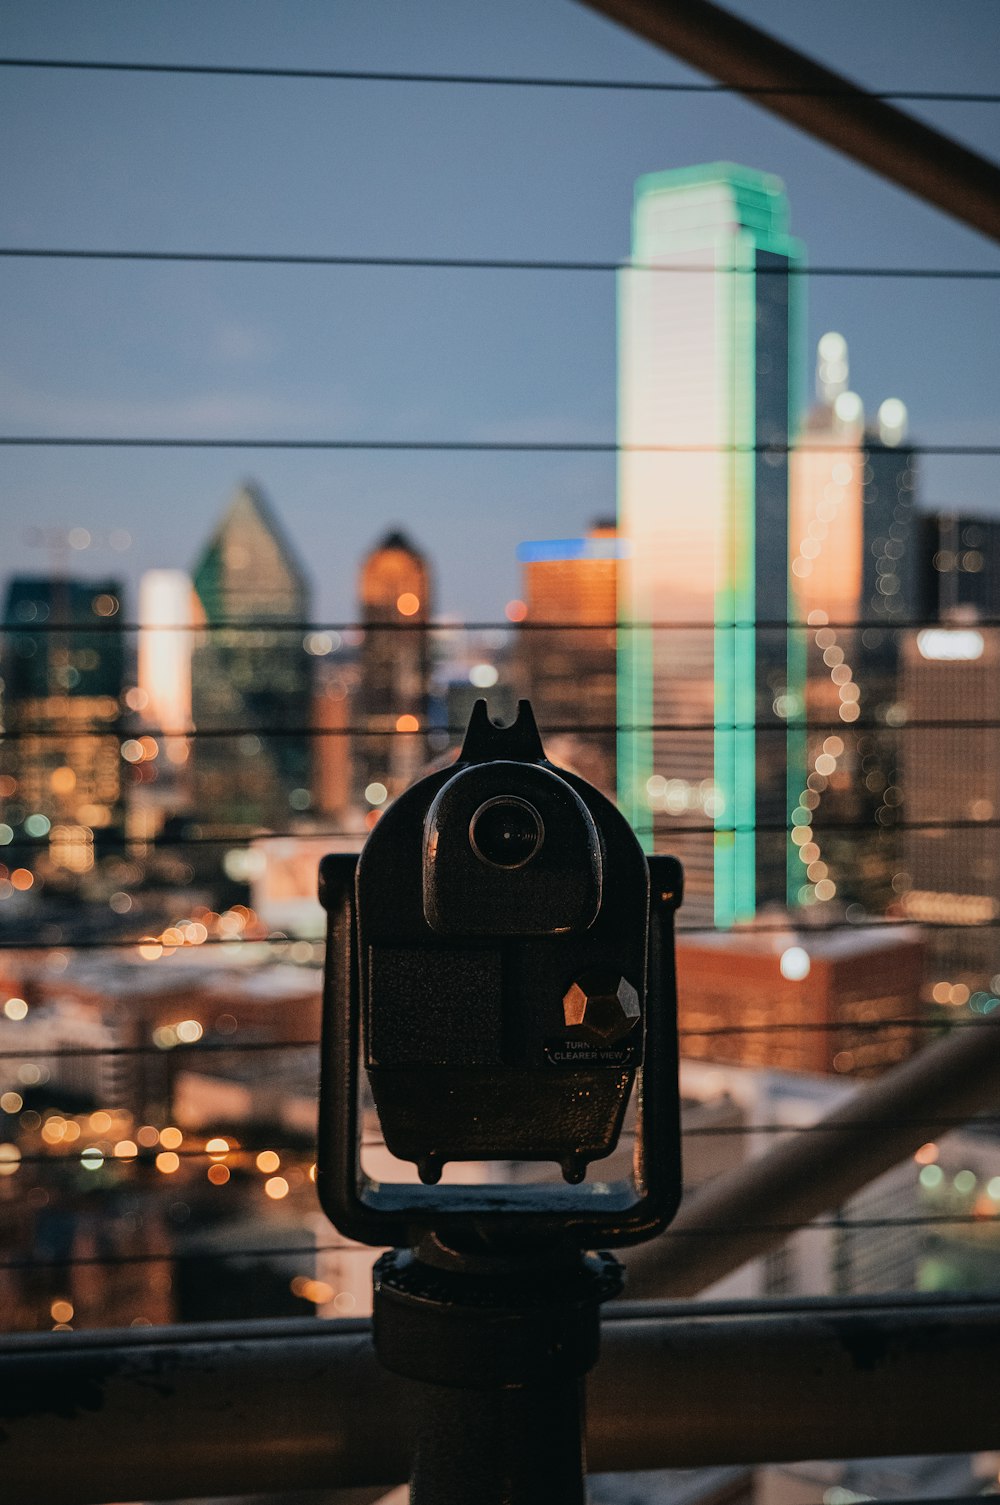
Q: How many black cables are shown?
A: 10